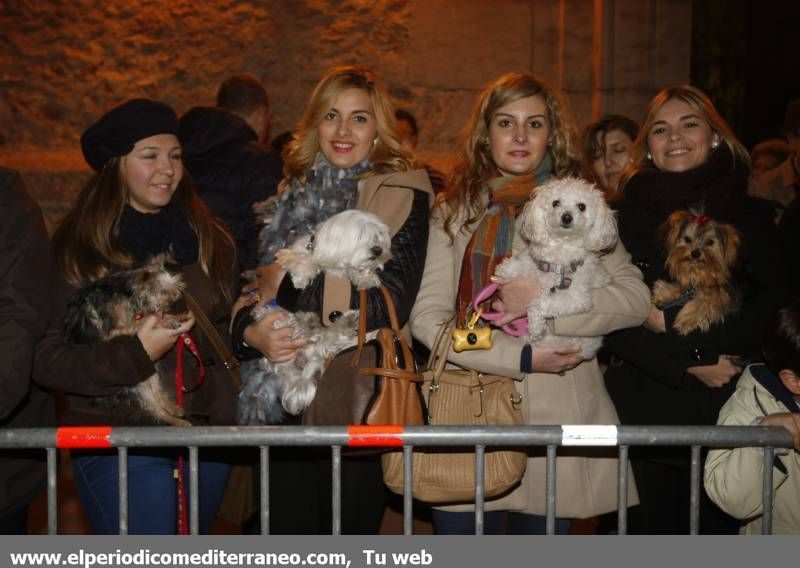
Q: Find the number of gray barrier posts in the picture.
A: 11